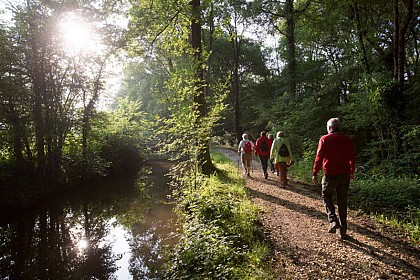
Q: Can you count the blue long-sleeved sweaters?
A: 0